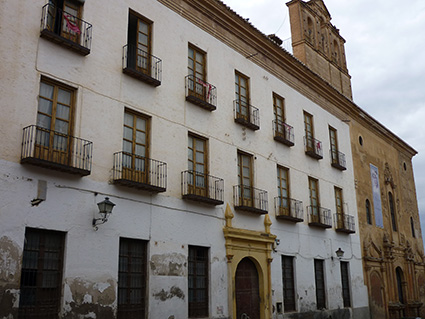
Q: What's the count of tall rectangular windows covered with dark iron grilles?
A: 6